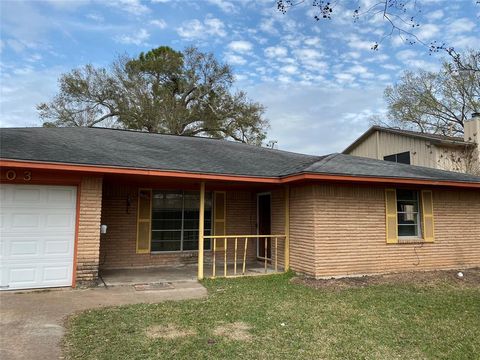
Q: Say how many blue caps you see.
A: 0